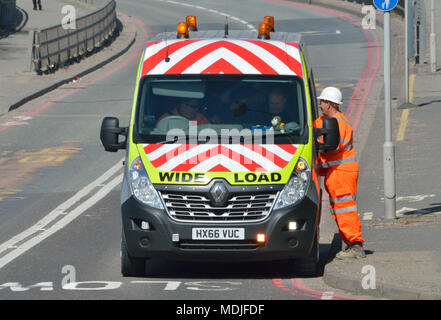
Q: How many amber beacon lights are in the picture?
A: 4